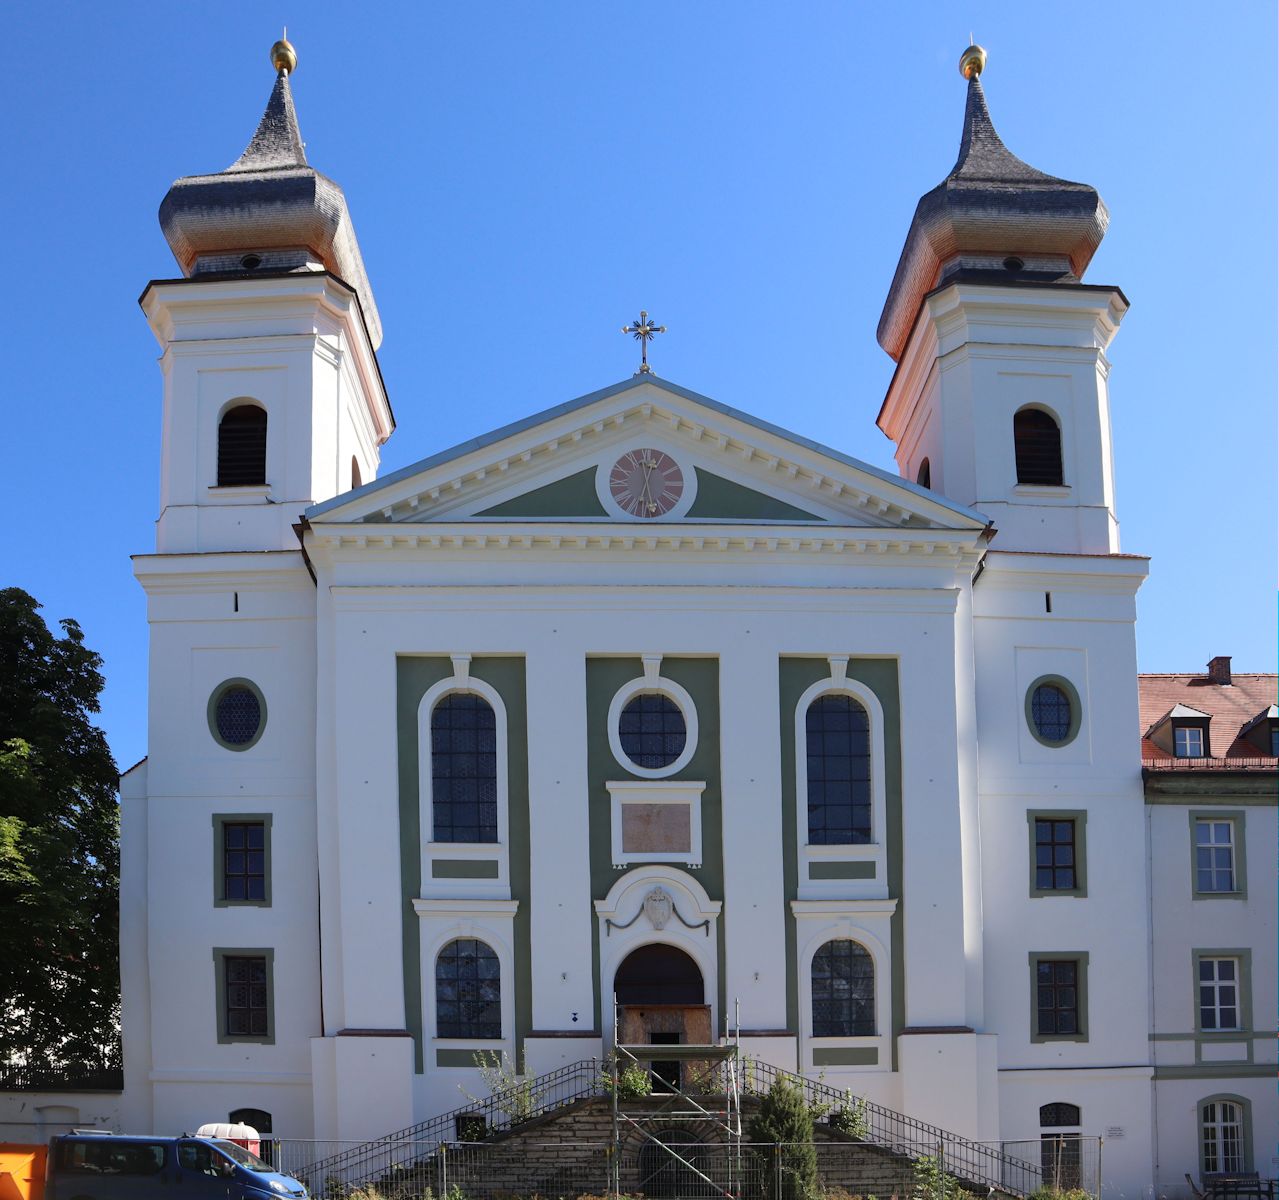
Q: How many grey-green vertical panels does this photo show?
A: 3